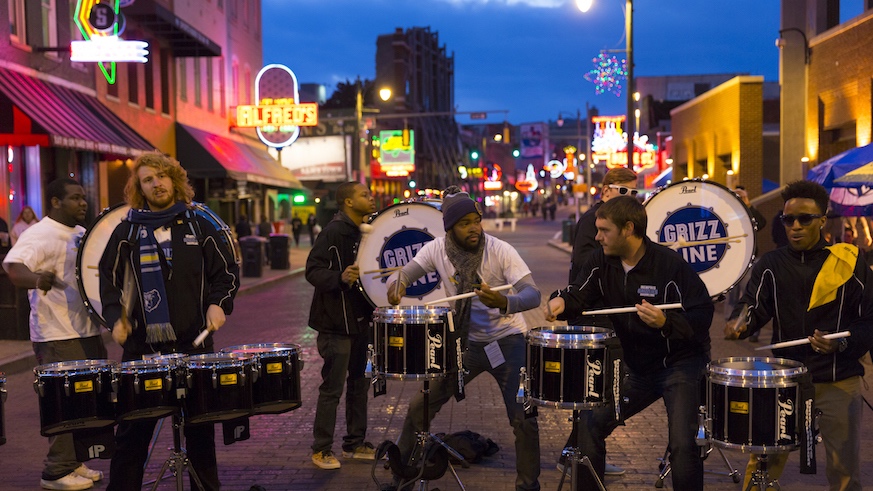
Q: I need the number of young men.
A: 7